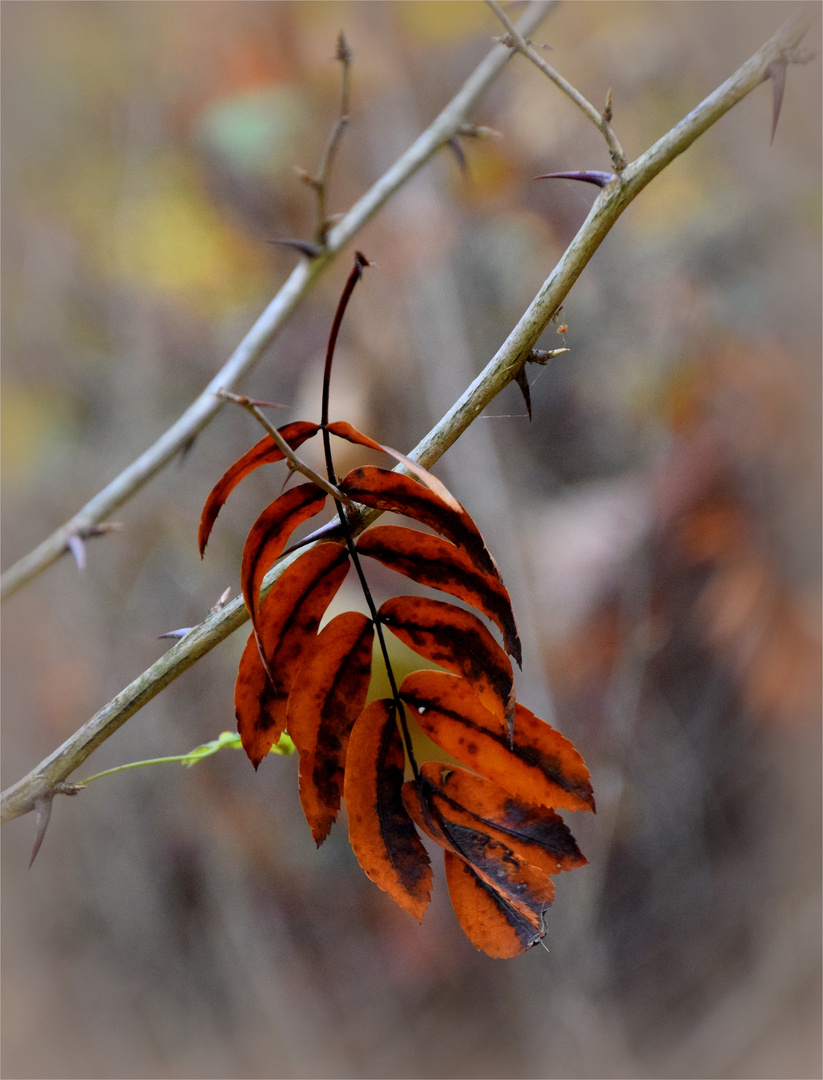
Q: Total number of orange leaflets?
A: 13